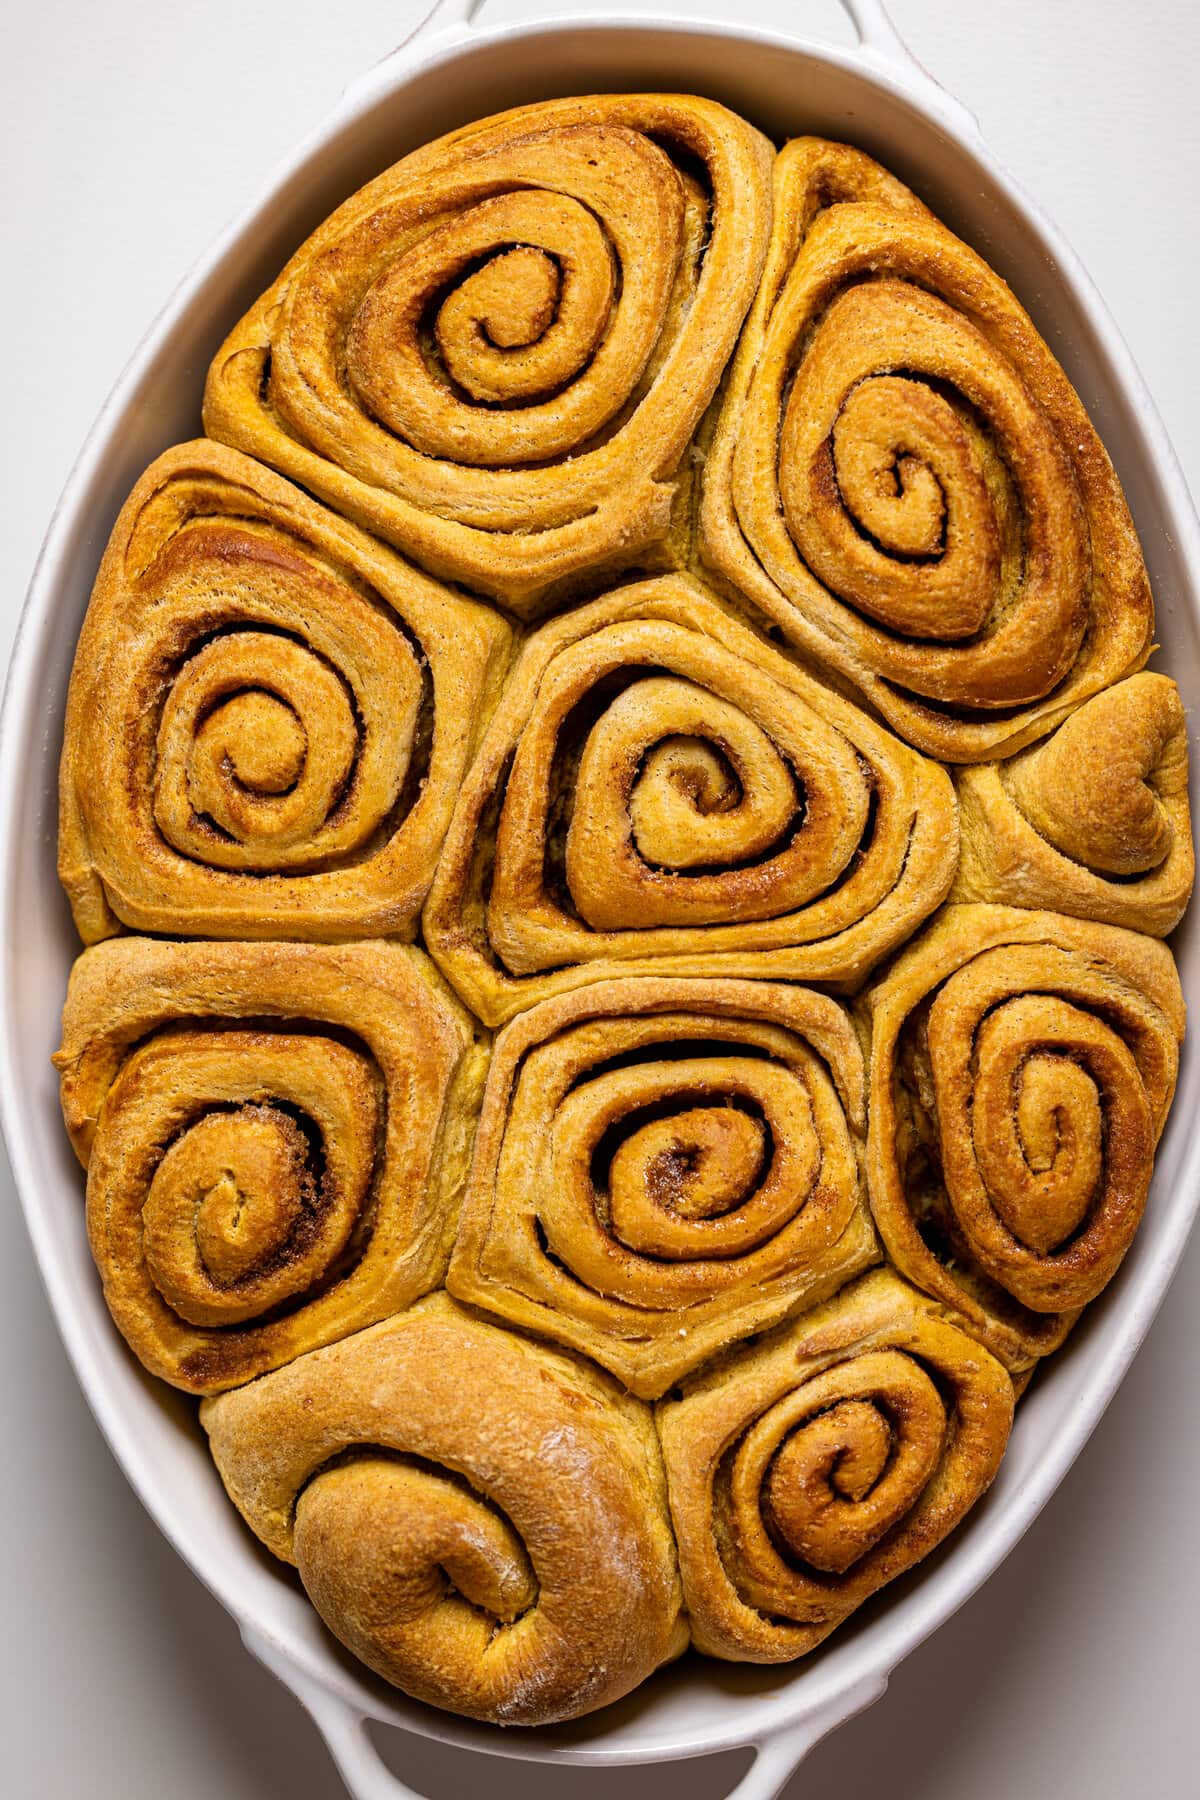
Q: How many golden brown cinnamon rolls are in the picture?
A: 10